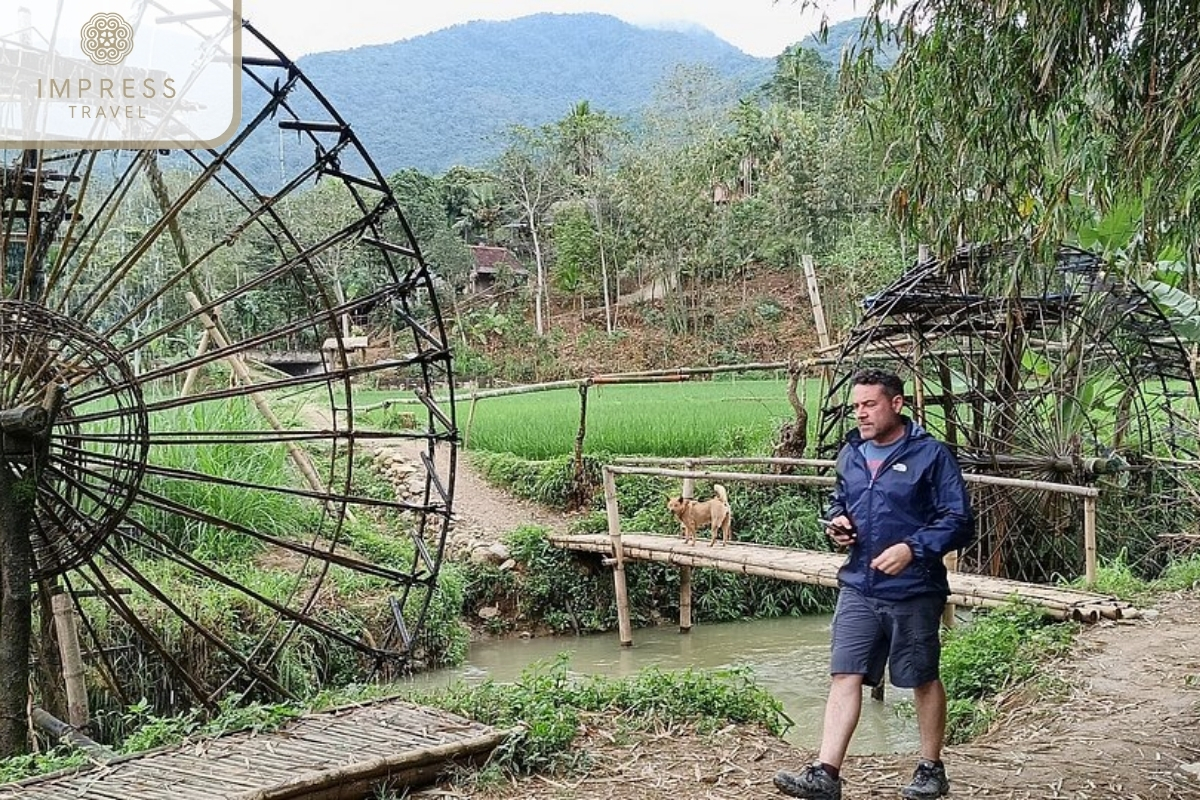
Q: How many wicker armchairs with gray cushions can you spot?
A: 0